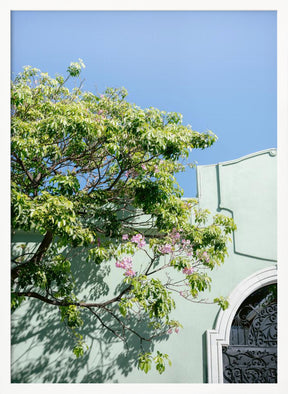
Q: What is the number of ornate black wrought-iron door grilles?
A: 1